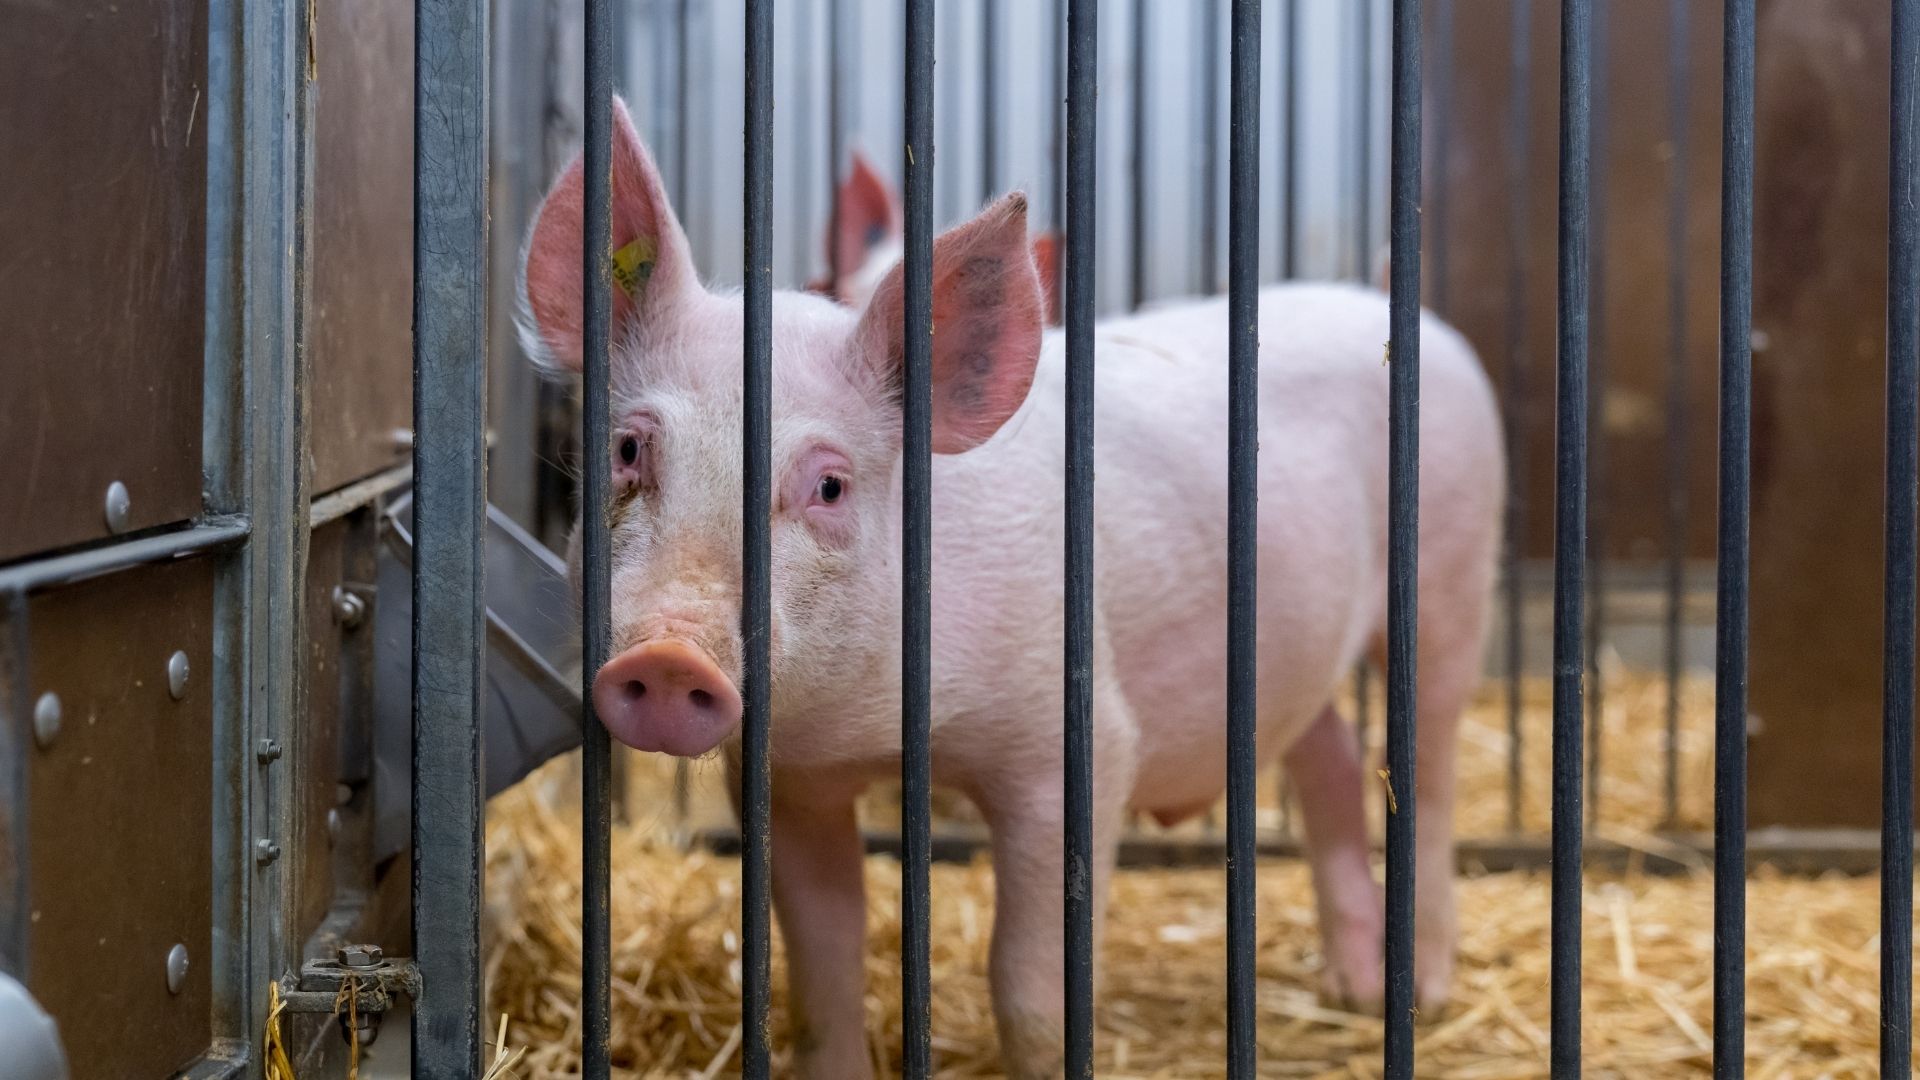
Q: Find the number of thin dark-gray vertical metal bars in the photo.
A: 9